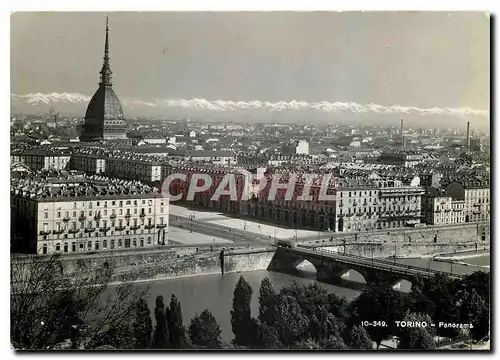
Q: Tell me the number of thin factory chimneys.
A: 2